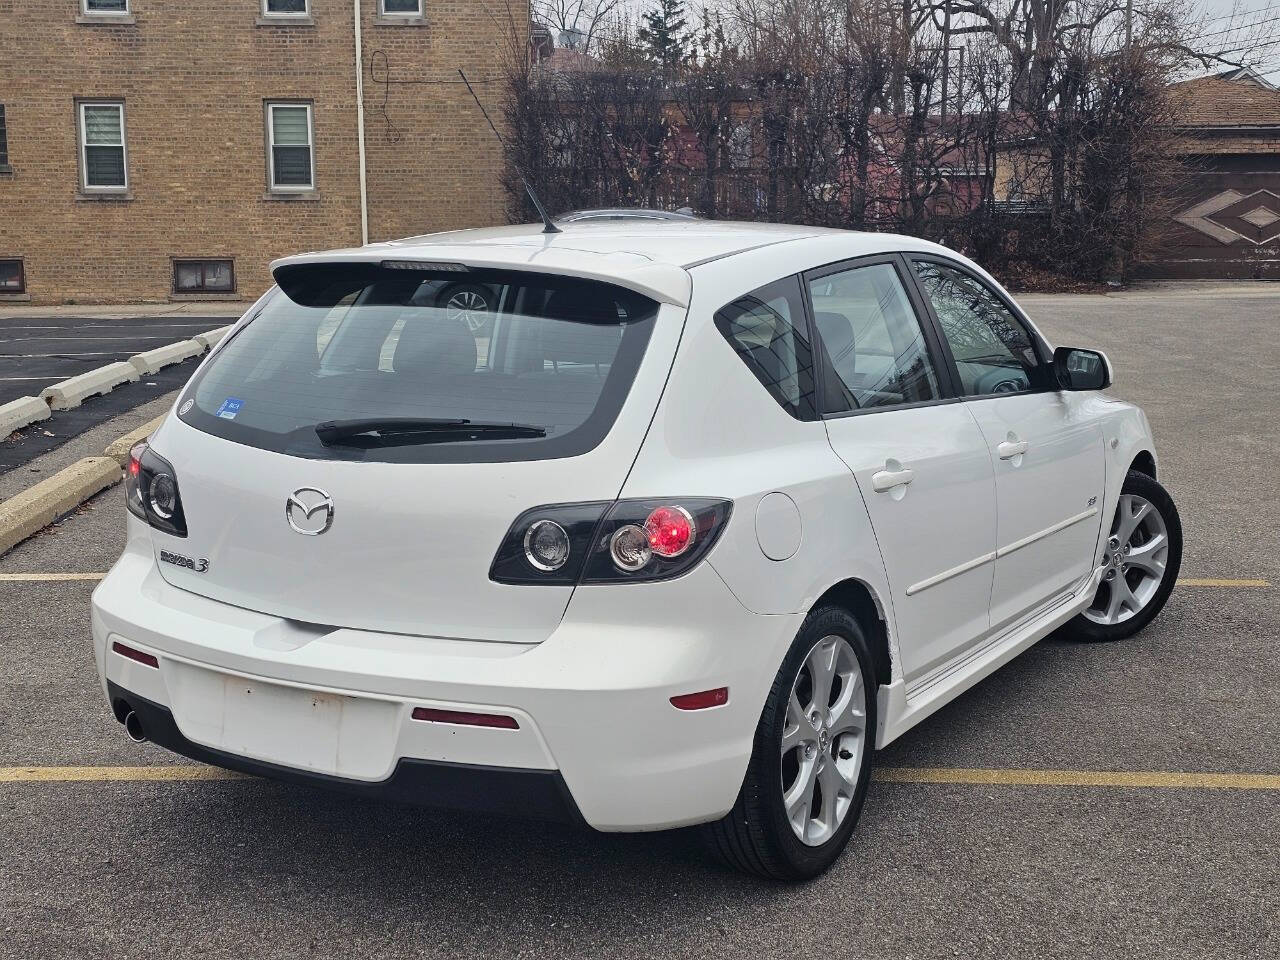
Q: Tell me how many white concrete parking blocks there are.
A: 4